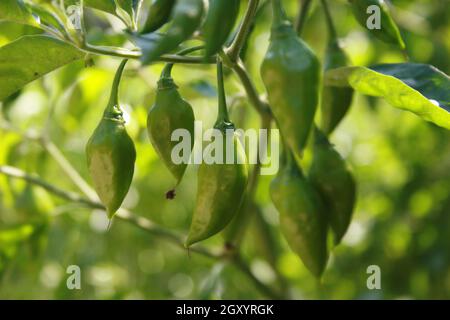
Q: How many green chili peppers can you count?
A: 7